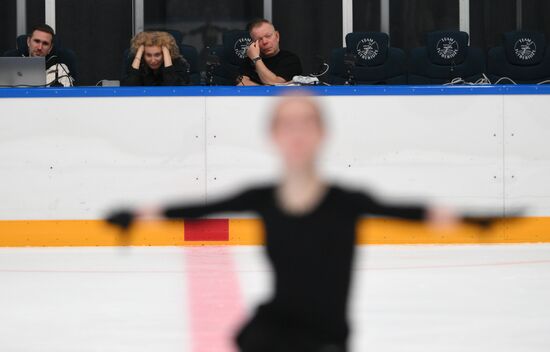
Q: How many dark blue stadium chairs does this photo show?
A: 6